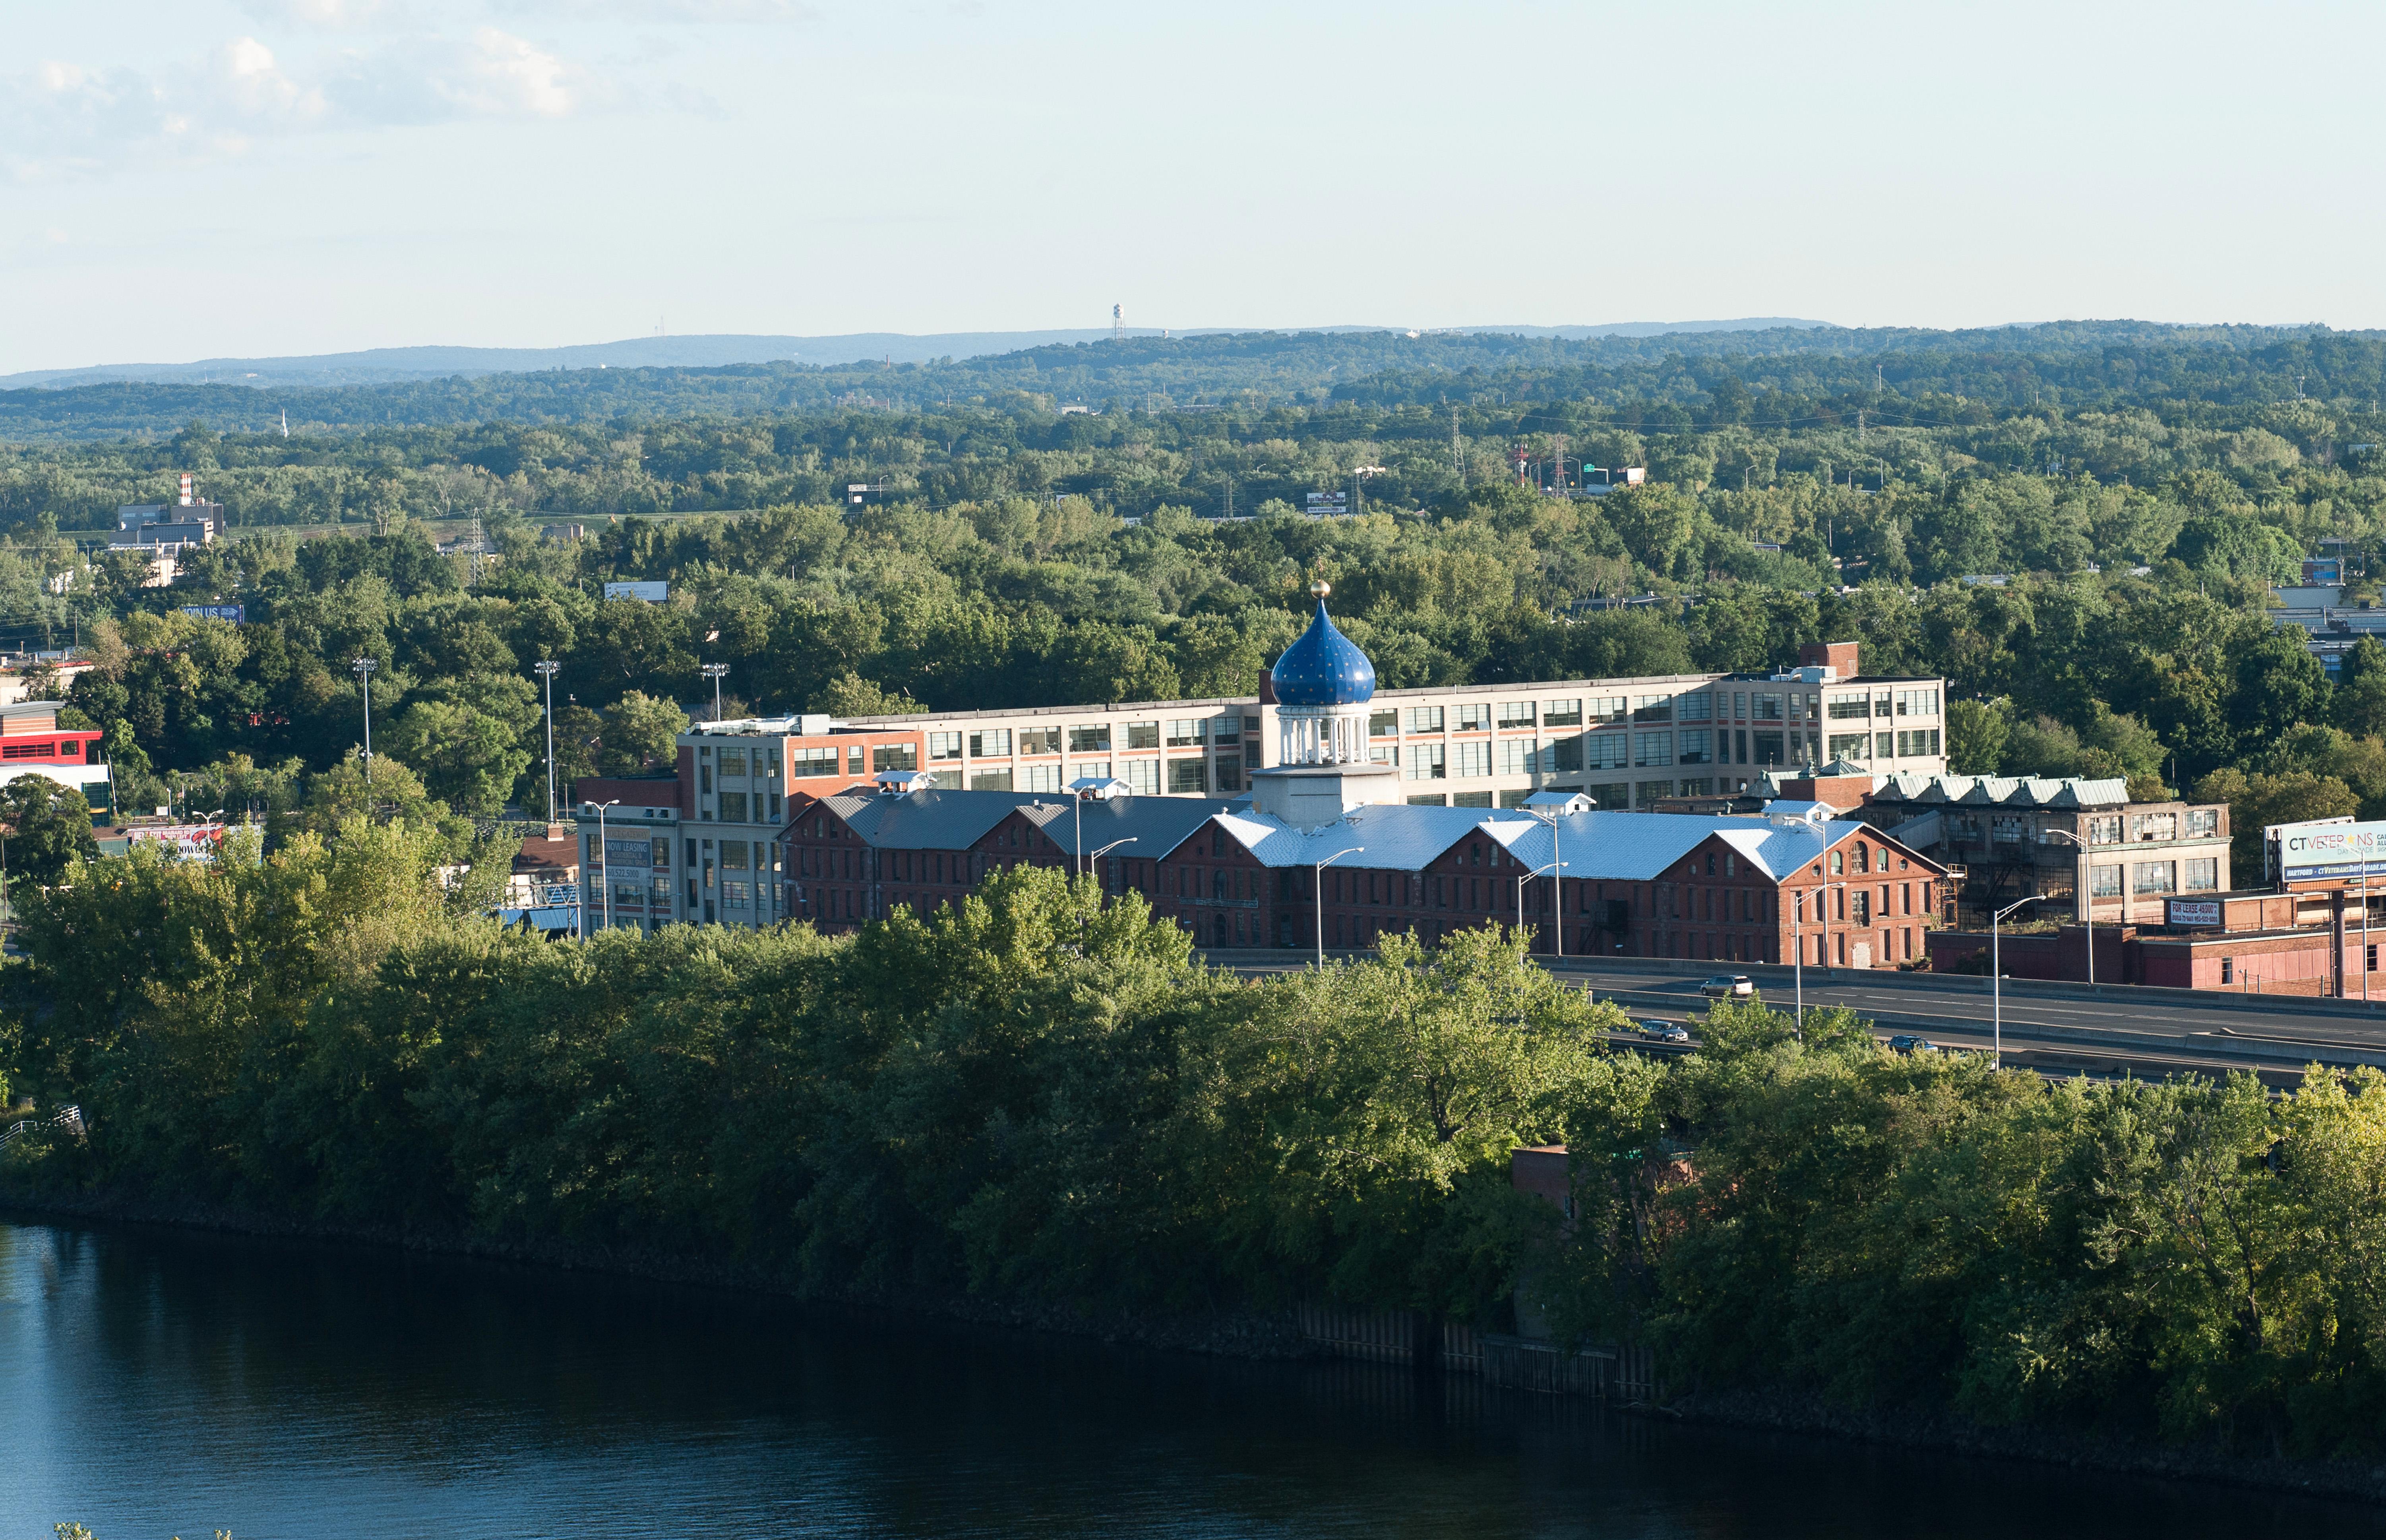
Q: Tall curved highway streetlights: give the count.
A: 12